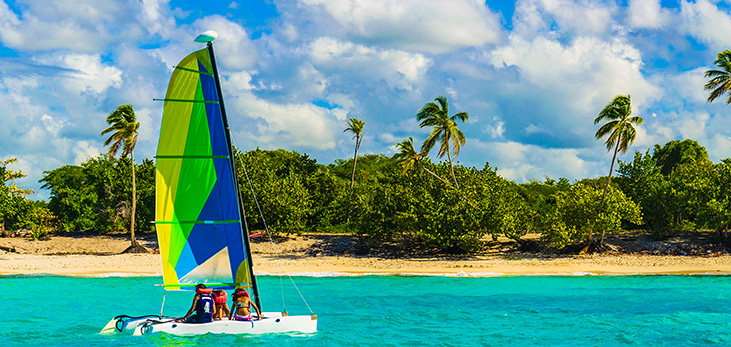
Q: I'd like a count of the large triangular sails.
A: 1